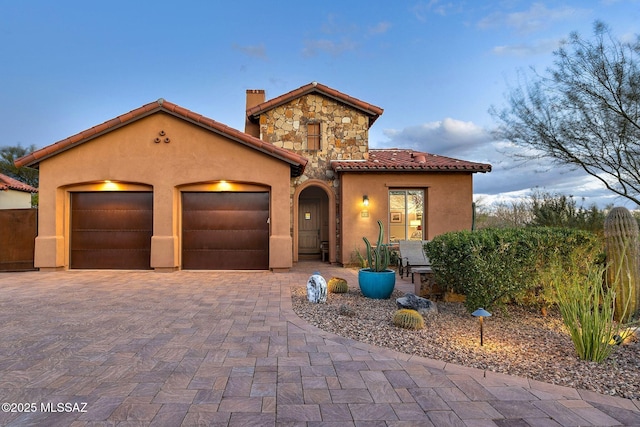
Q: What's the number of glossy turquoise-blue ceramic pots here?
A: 1